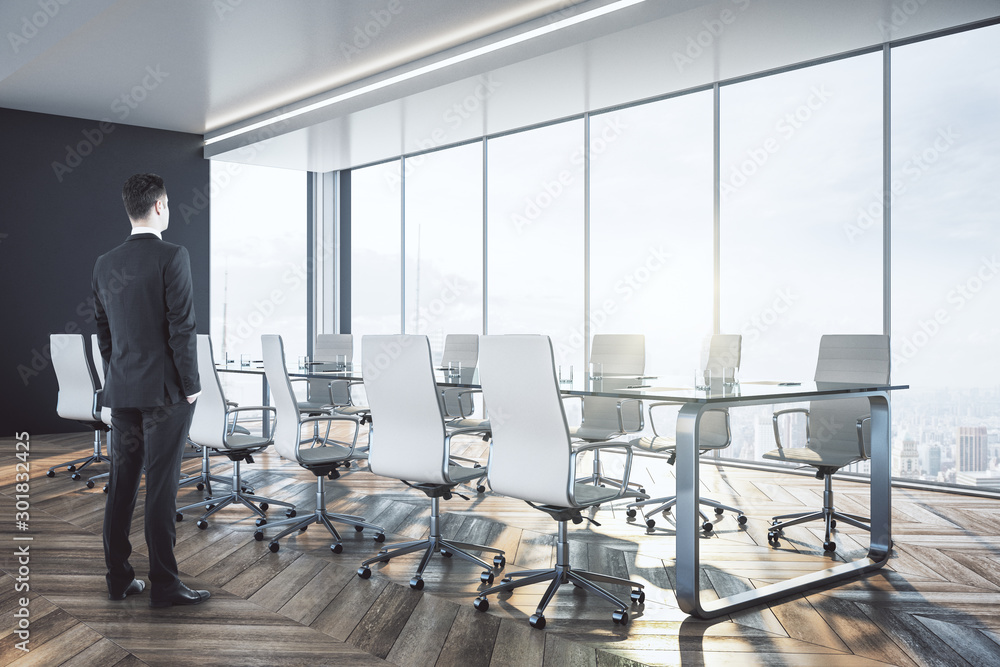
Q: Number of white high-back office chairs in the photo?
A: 11